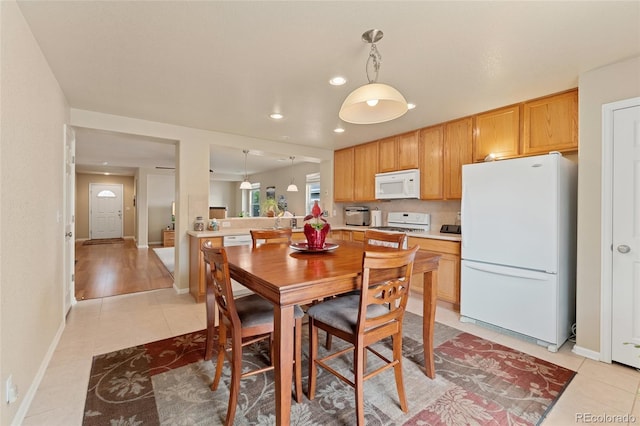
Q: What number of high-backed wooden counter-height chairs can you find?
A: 4